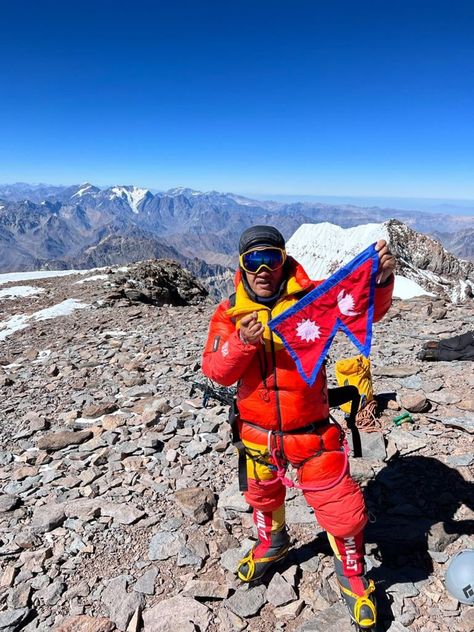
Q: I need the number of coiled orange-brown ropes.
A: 1